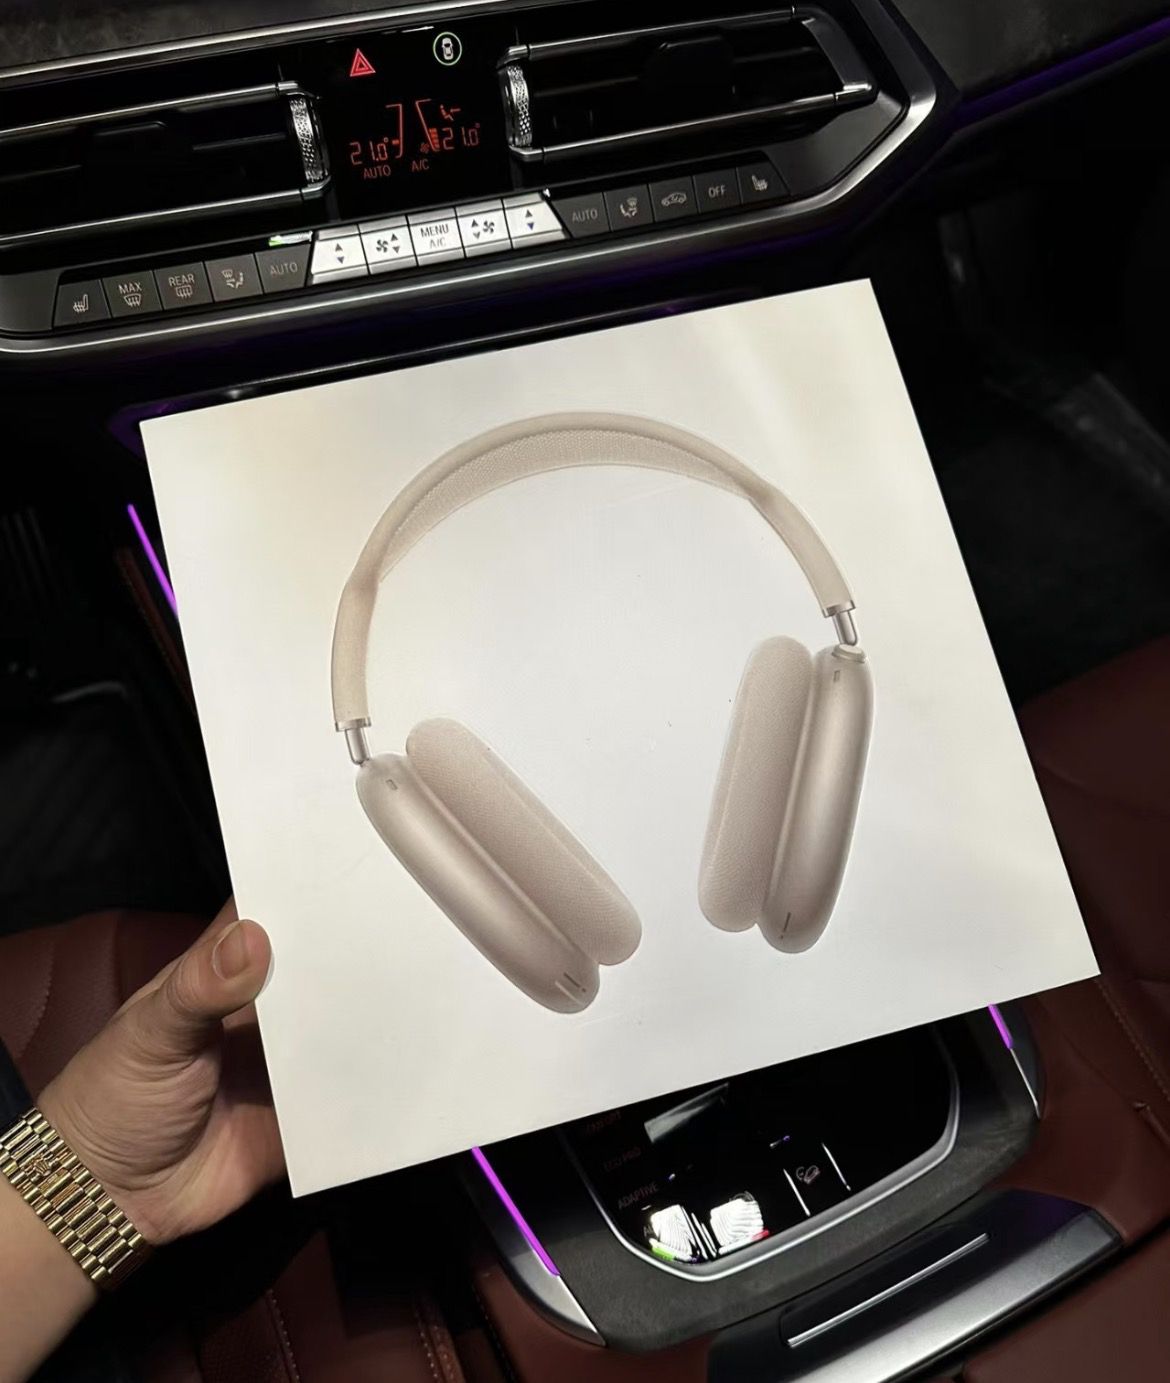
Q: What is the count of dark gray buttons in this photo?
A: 10